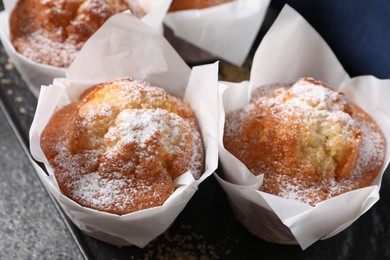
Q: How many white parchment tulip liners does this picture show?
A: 4